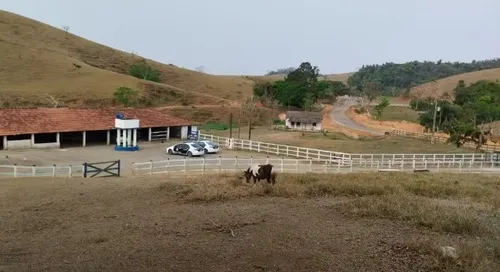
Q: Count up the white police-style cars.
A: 2